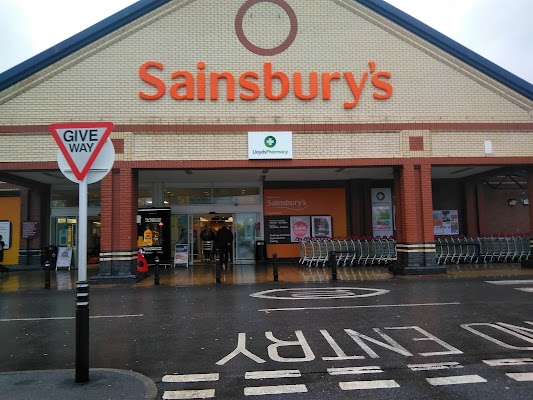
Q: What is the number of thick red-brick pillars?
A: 2